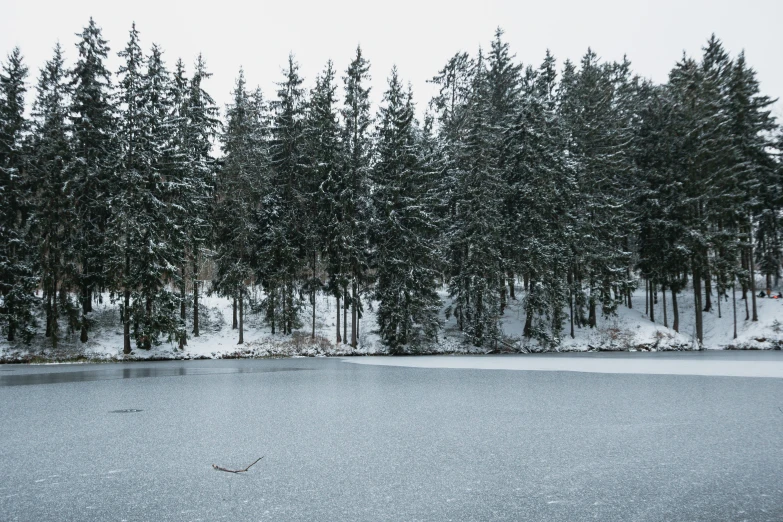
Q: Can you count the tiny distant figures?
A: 3